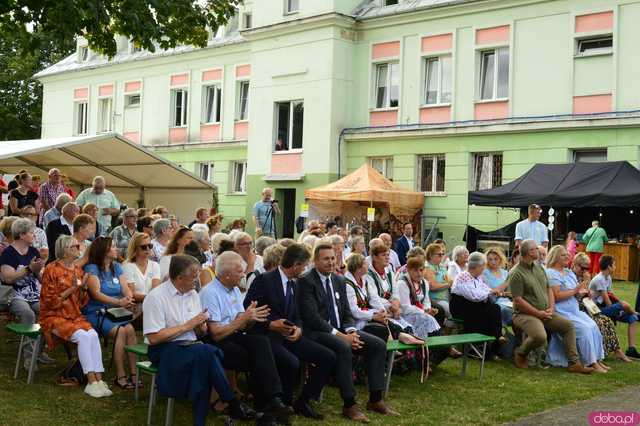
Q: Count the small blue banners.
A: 0